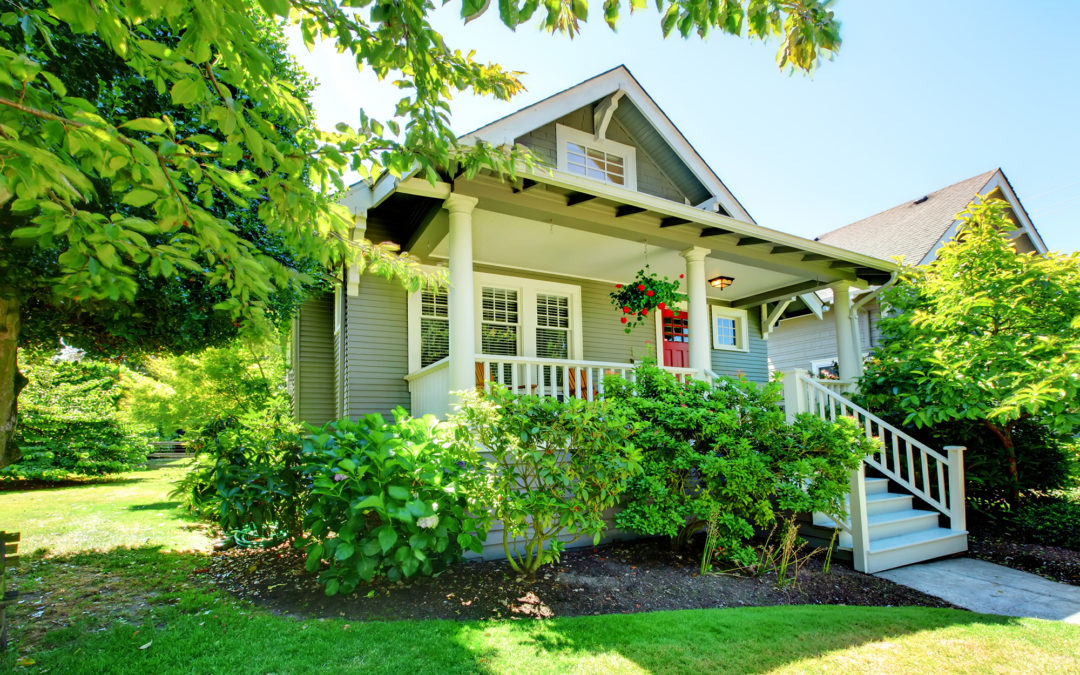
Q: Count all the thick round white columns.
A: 3